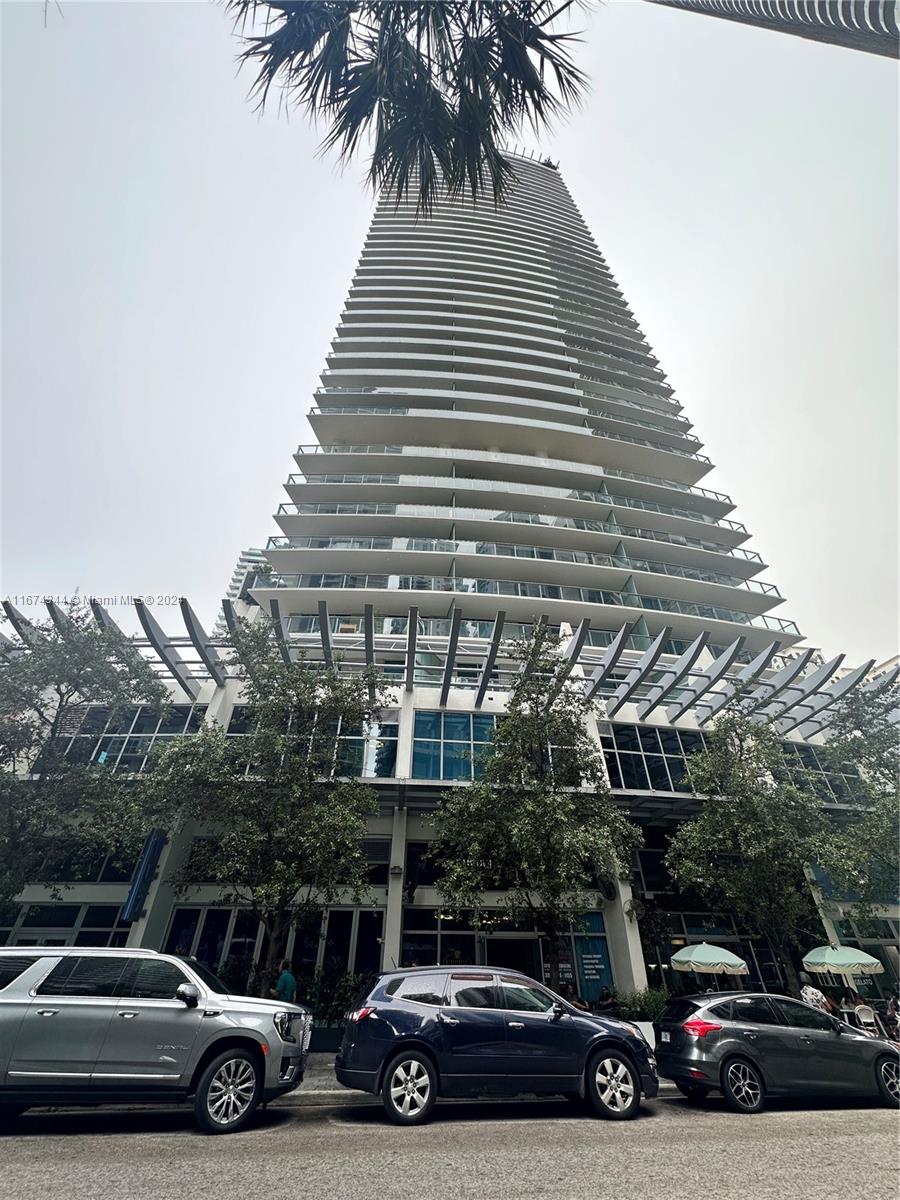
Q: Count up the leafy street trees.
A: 5